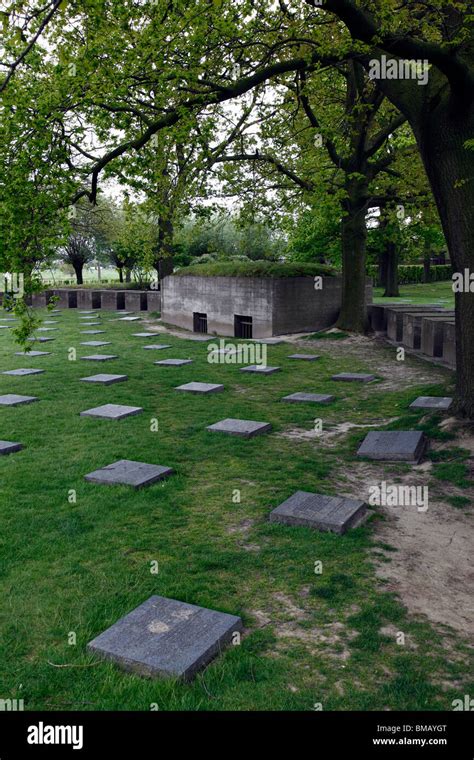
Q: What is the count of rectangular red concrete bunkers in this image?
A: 0